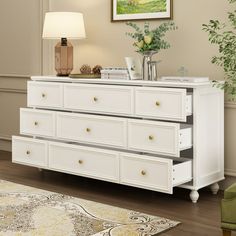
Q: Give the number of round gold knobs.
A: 9